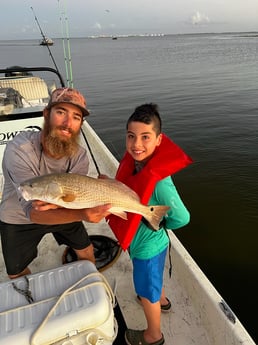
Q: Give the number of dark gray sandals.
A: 2